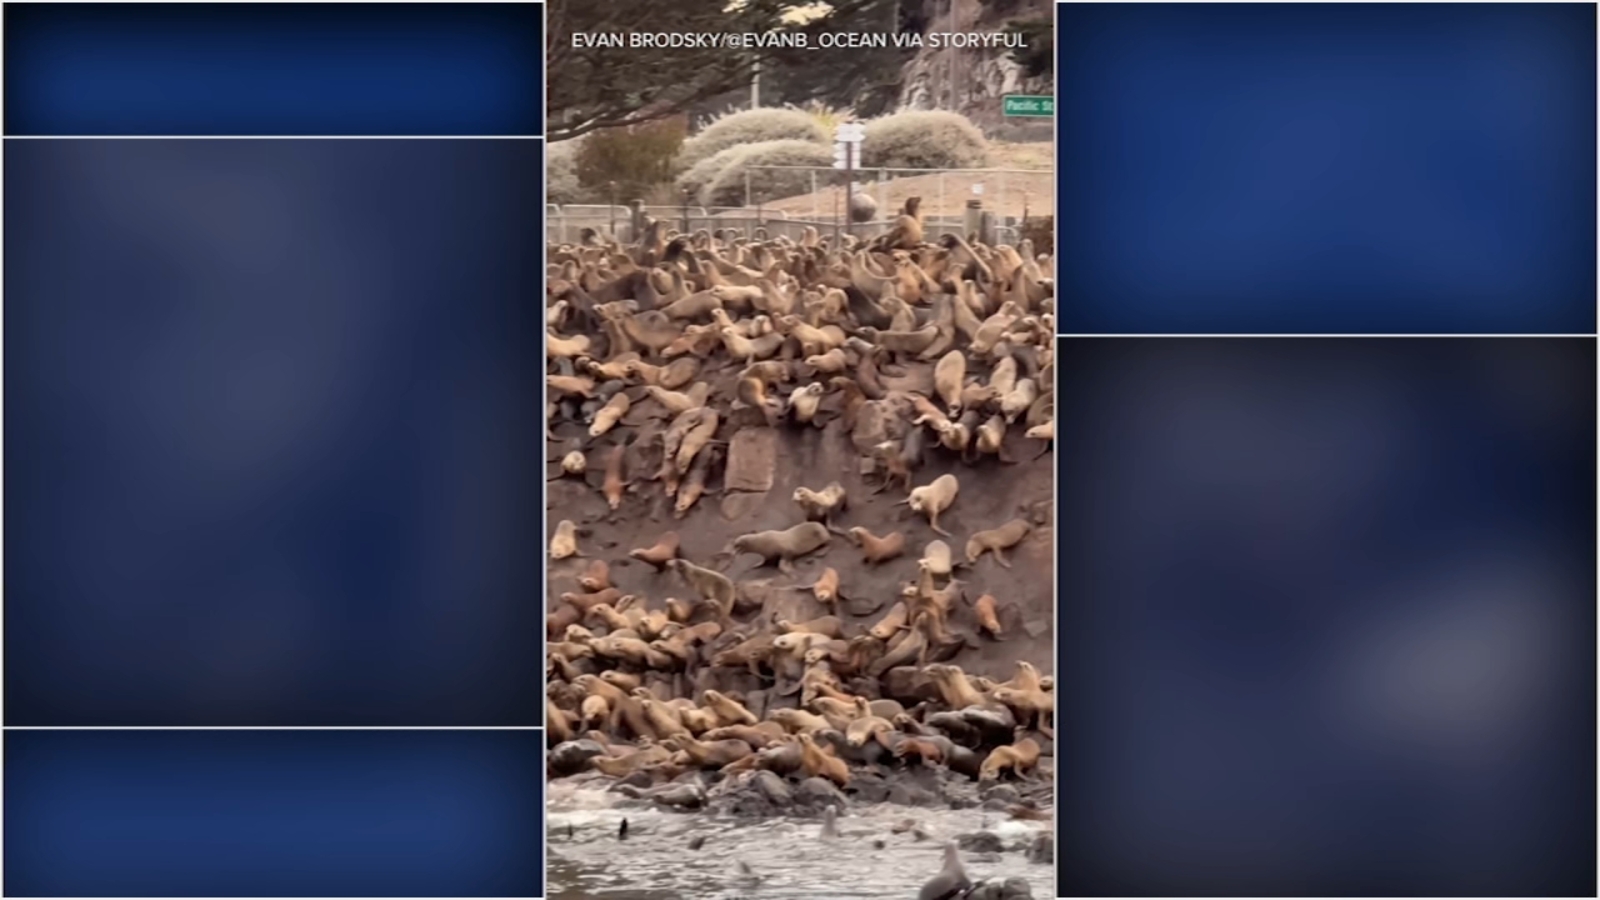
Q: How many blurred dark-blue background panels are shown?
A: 5